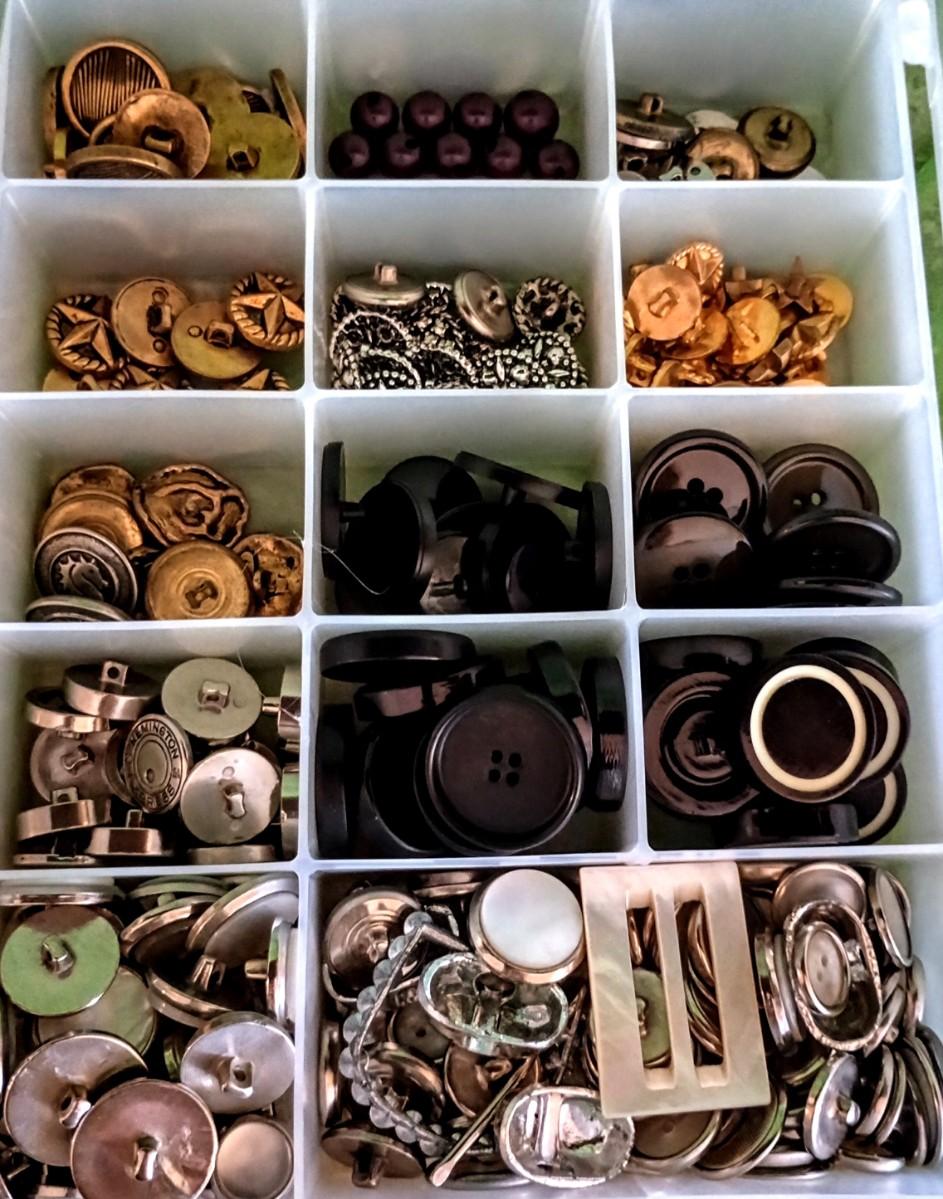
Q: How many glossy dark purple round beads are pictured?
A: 9